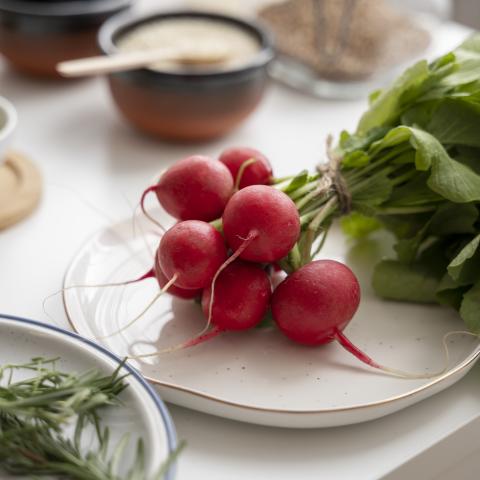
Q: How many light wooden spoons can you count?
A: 1